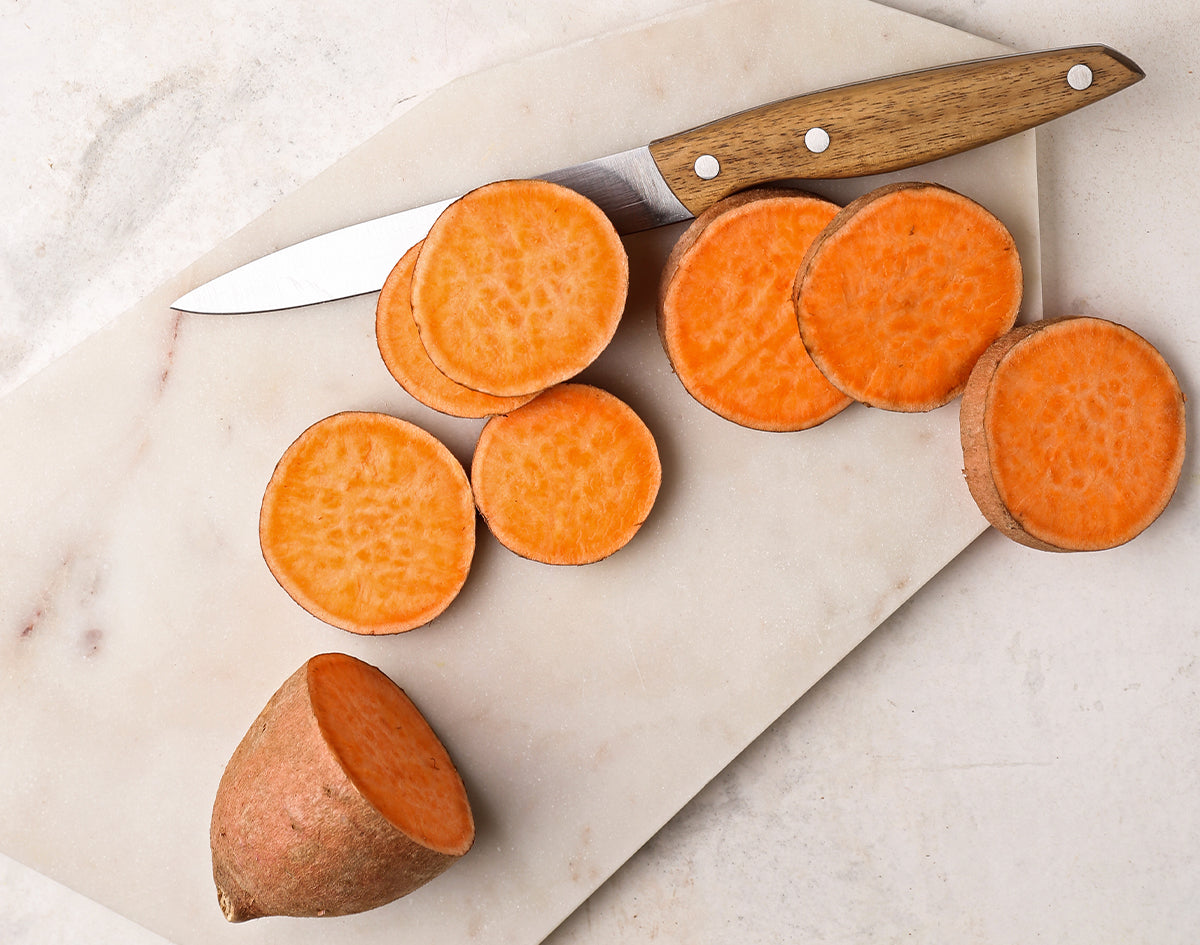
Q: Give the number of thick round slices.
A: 3